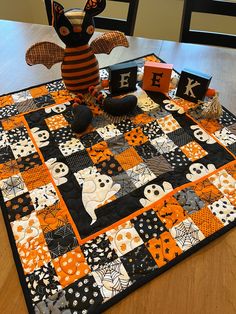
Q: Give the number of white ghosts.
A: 8